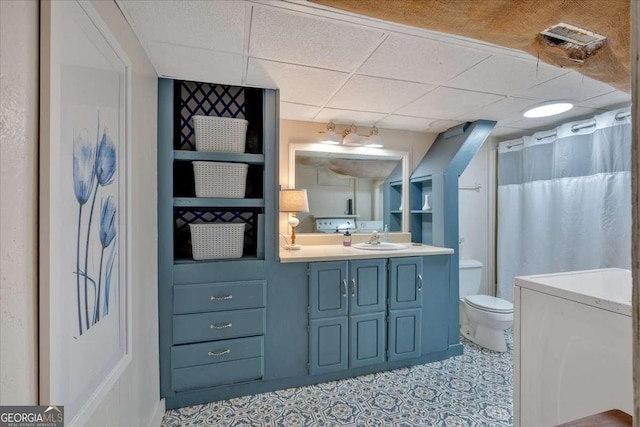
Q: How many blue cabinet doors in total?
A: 6